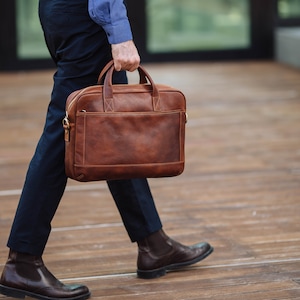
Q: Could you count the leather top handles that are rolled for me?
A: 2